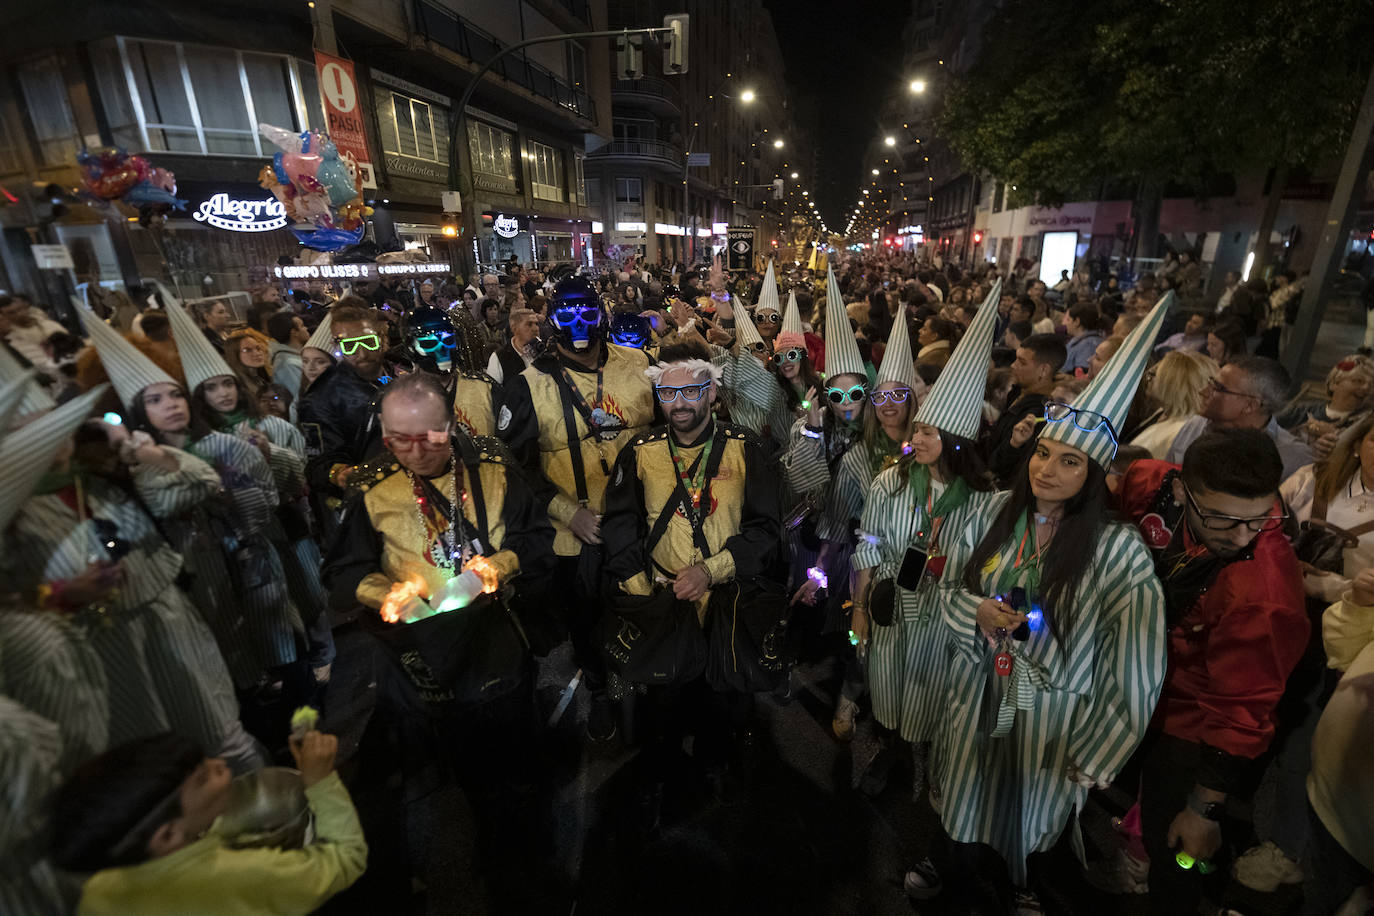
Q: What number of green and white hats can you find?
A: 13